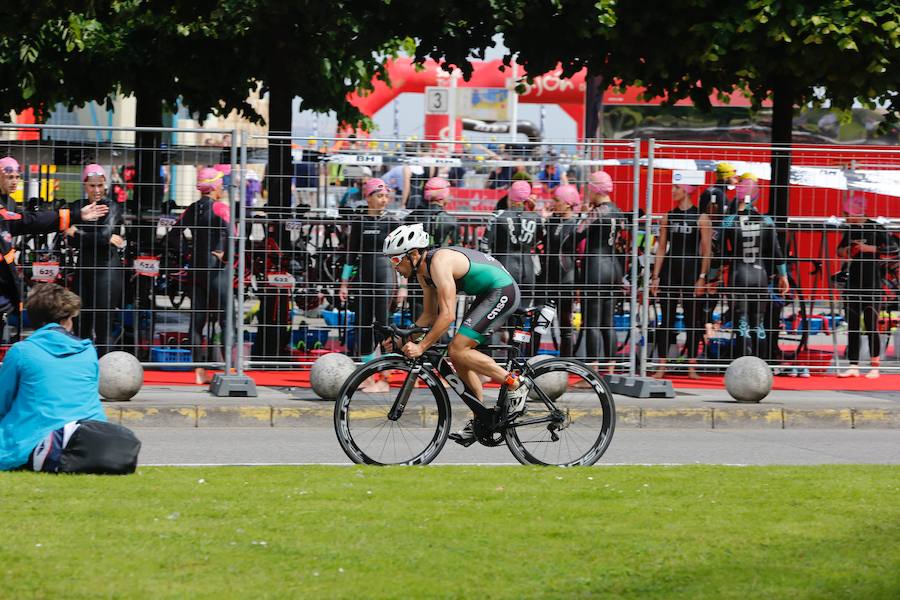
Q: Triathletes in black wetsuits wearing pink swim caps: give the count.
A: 11